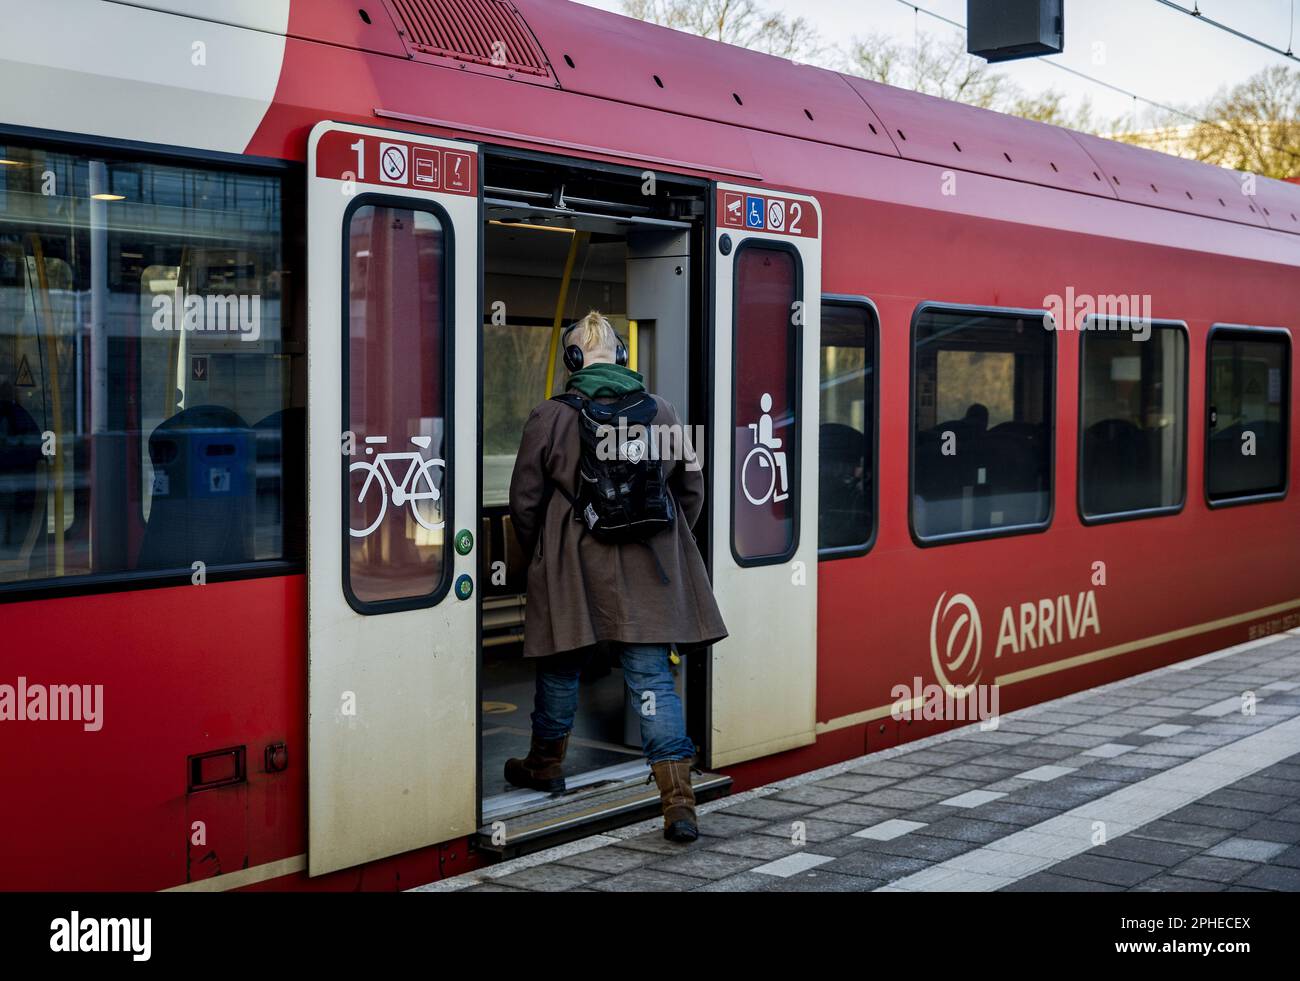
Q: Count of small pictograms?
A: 6